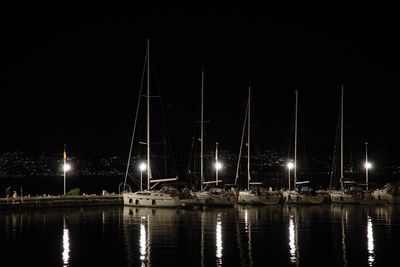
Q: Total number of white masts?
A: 5